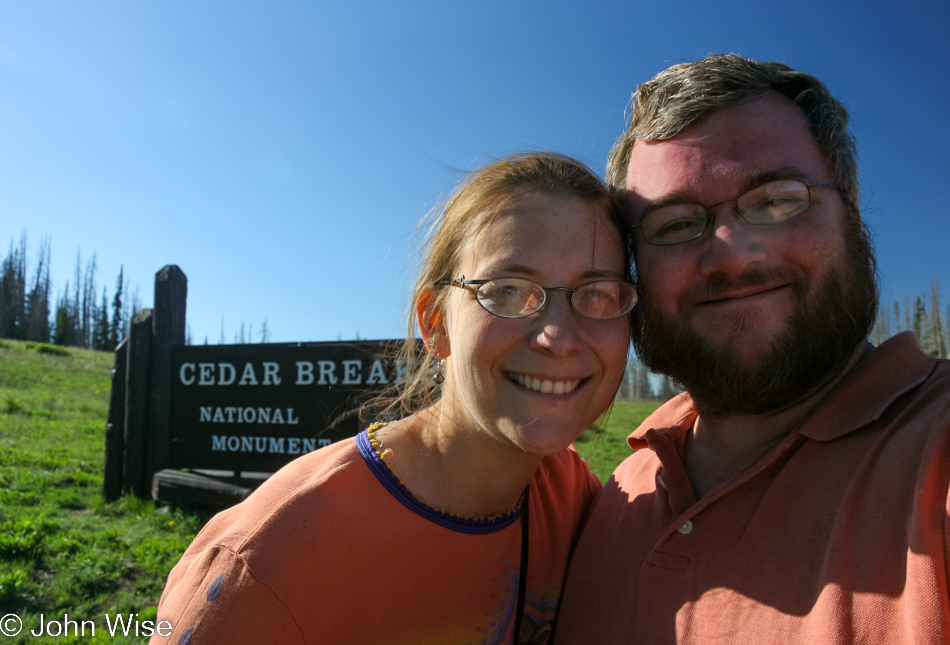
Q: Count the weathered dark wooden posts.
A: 3